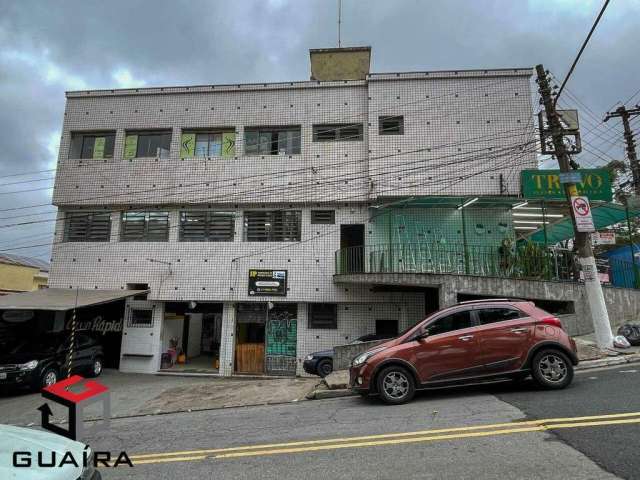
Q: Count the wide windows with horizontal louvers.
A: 4